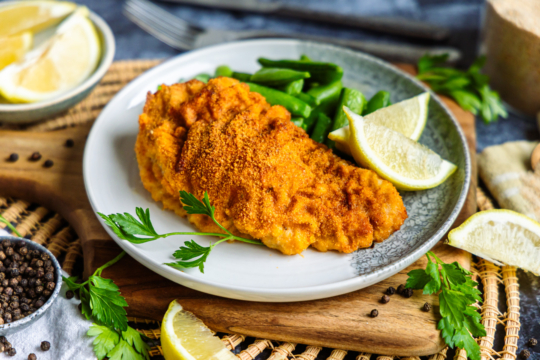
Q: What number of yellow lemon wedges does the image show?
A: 7